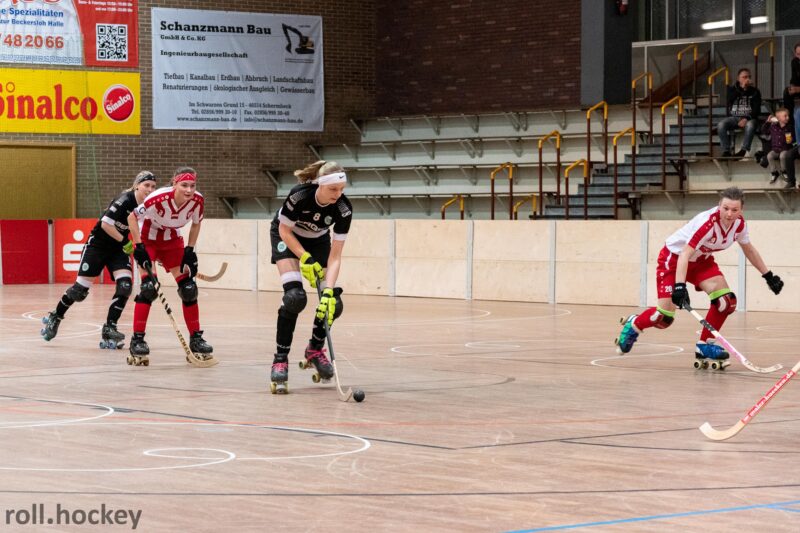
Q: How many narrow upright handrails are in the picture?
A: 12